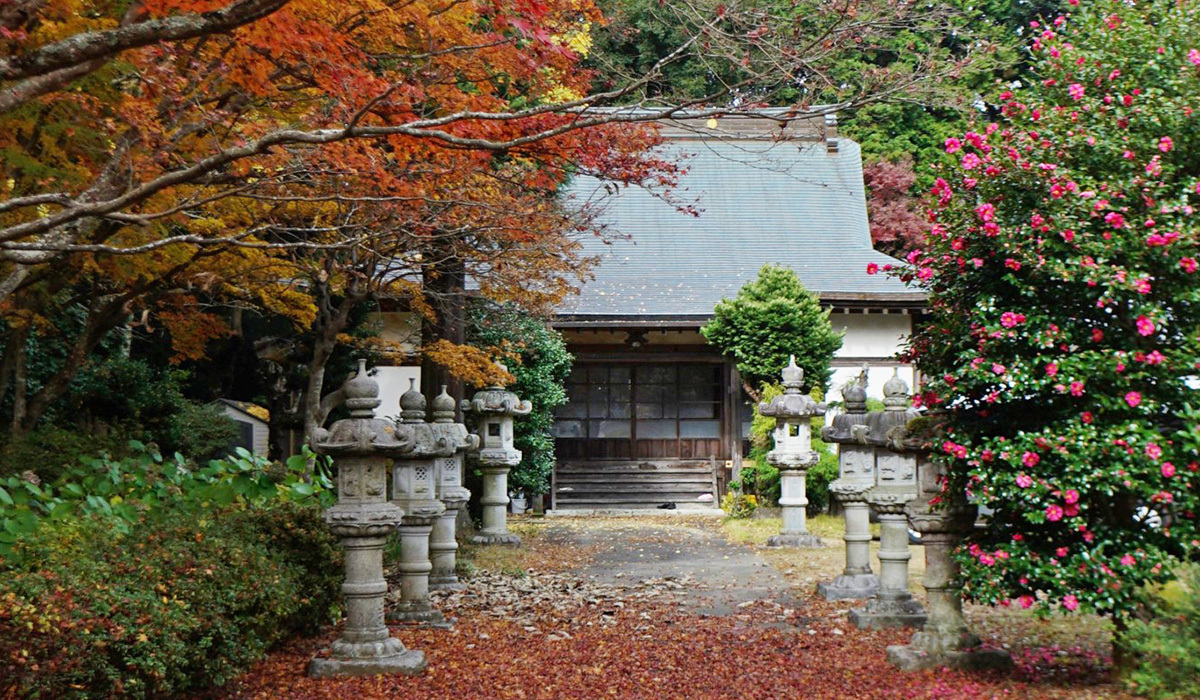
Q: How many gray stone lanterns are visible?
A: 8